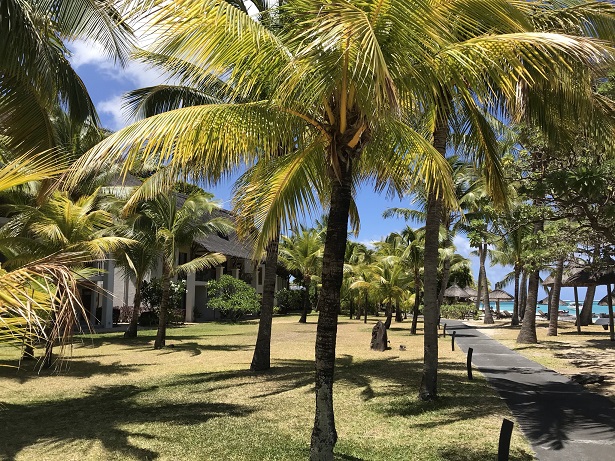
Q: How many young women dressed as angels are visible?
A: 0